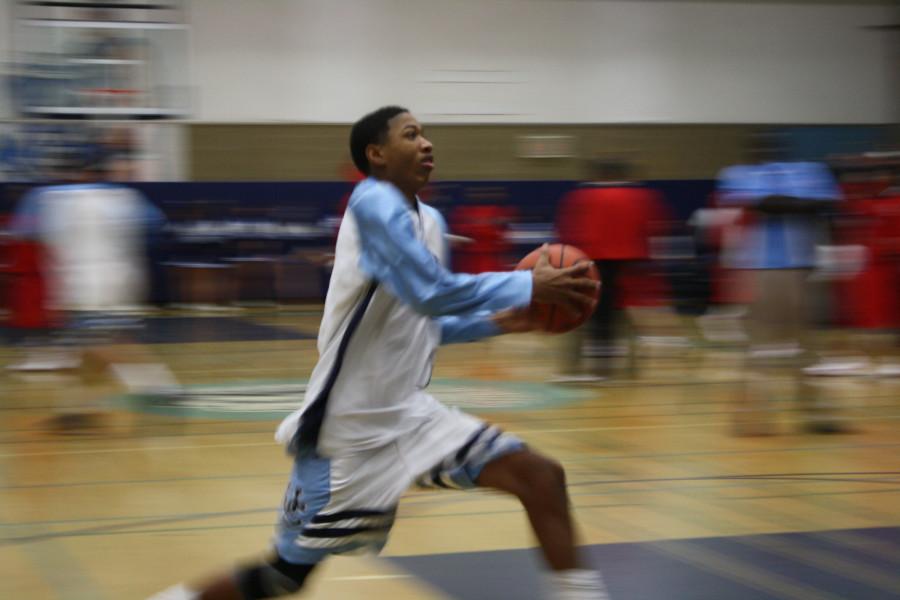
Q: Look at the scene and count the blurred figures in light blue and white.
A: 2